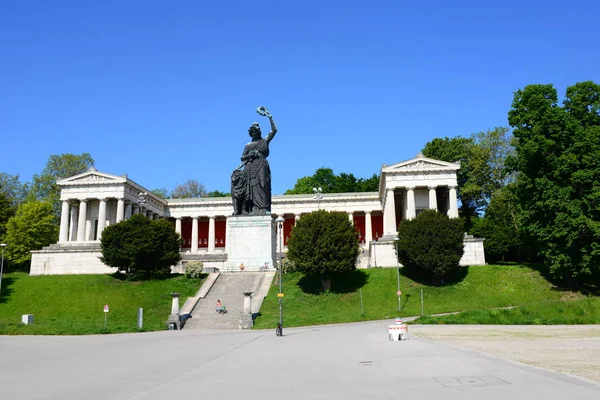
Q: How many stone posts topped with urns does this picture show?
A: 2